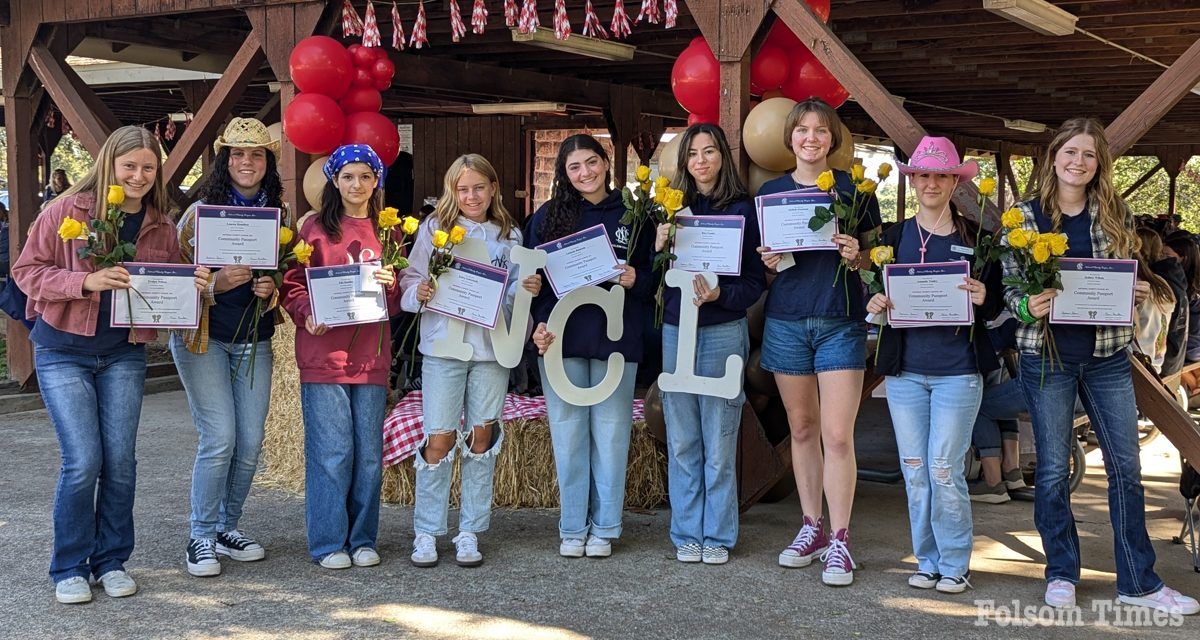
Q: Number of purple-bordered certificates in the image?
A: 9